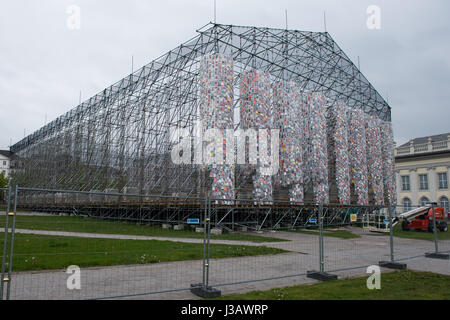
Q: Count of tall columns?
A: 8